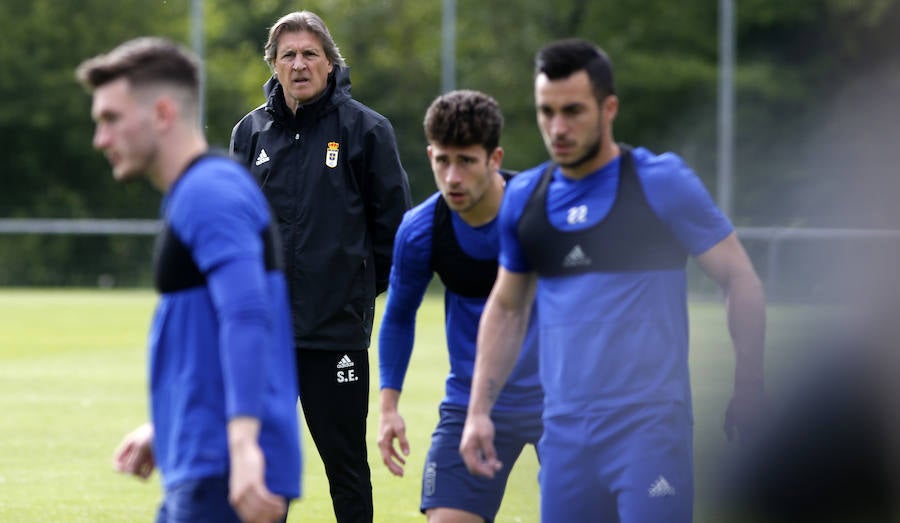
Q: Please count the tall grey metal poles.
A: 3